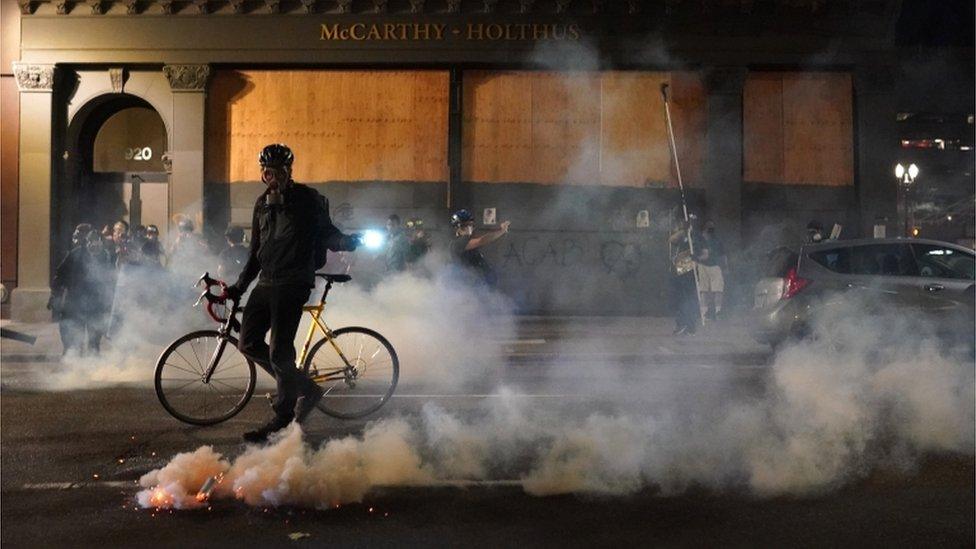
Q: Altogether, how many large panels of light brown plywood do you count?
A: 3